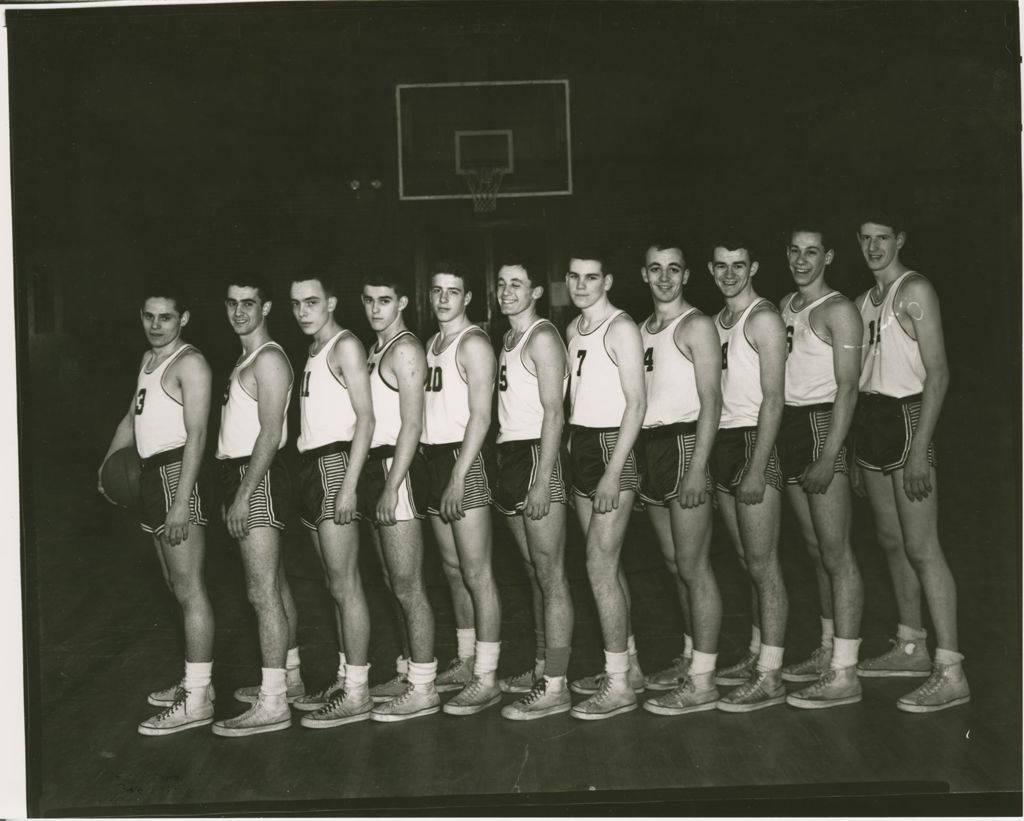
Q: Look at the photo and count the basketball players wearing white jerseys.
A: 11